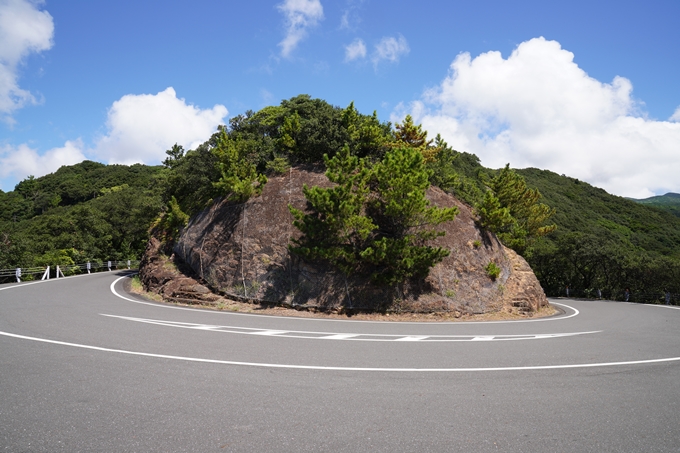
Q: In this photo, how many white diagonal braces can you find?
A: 2